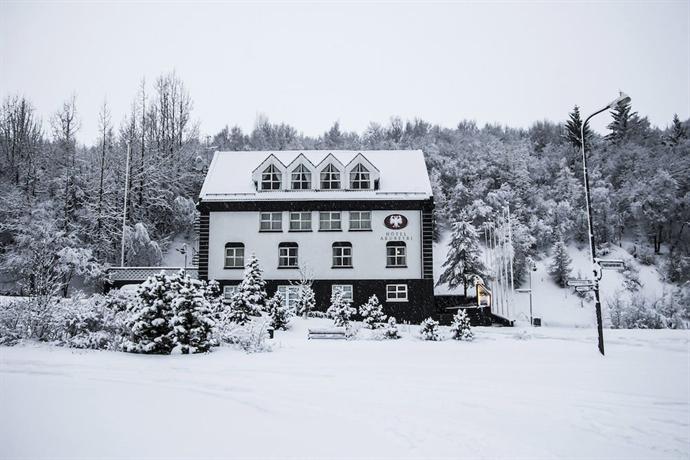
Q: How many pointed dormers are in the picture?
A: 4